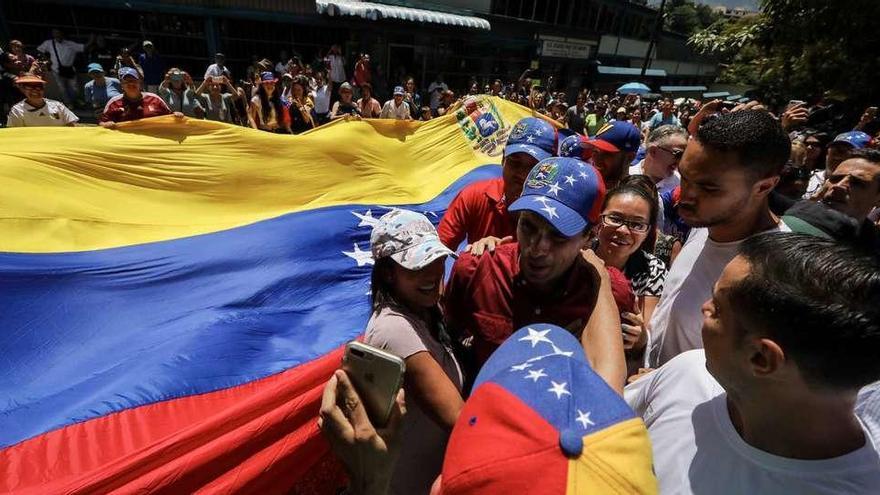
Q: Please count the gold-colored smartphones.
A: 1